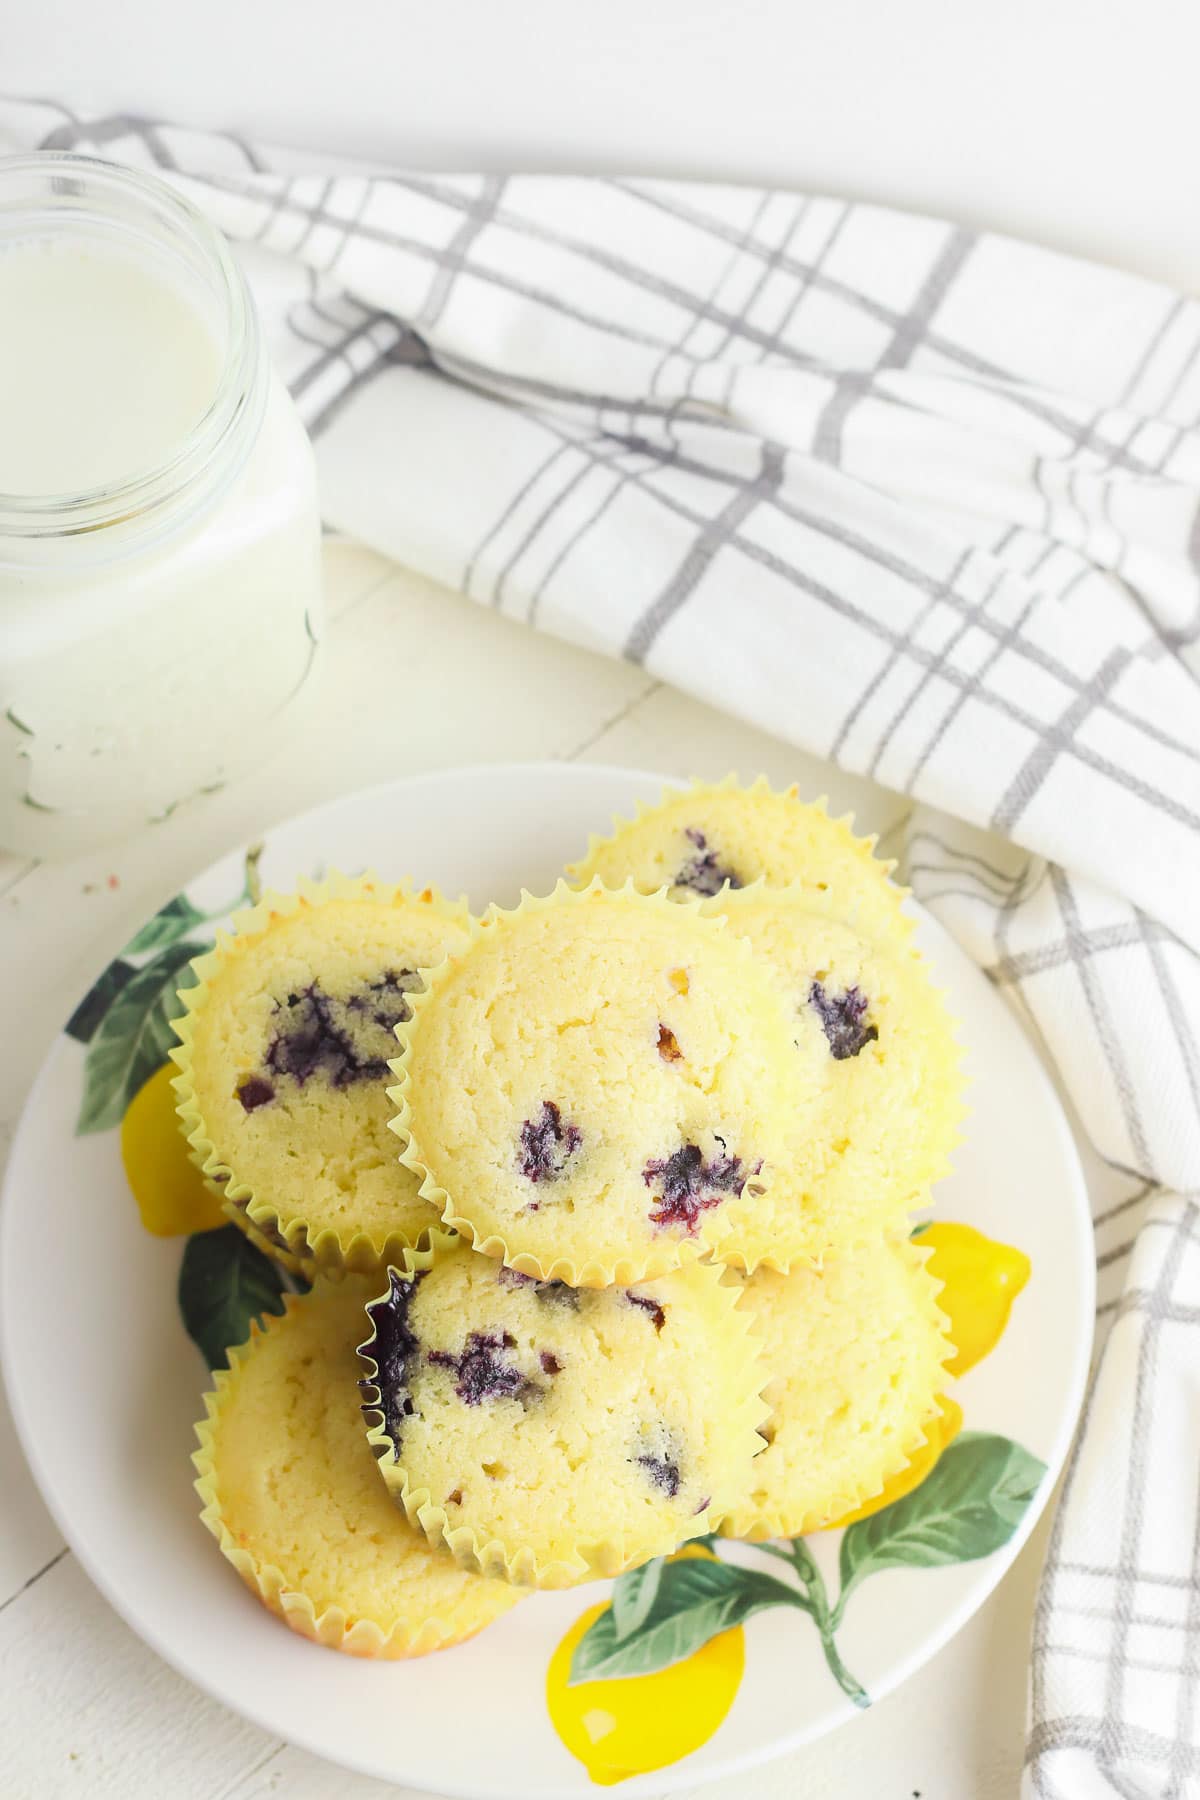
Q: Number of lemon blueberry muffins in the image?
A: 7